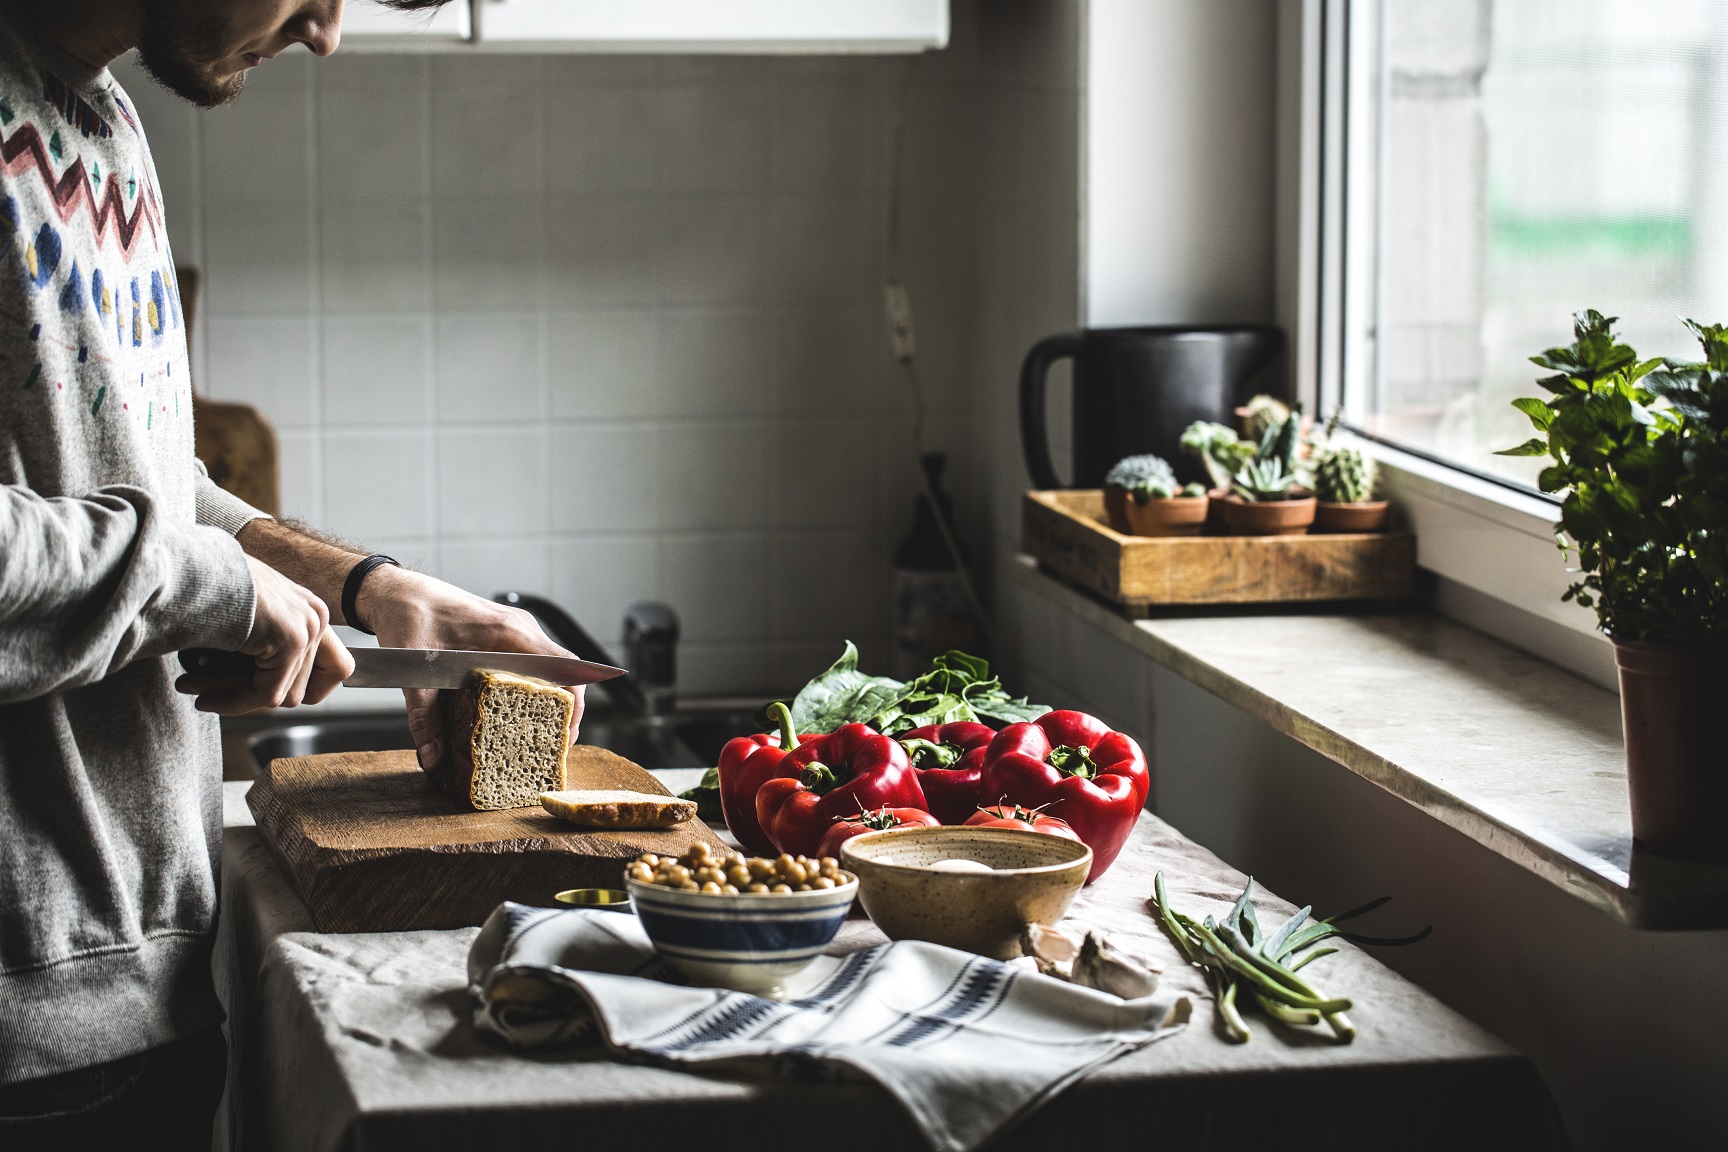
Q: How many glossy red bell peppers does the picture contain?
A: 4